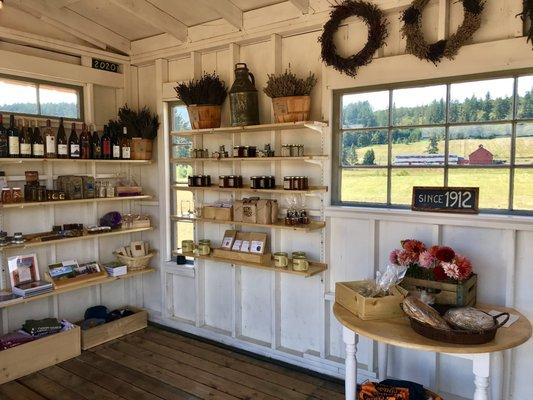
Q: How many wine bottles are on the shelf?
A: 12